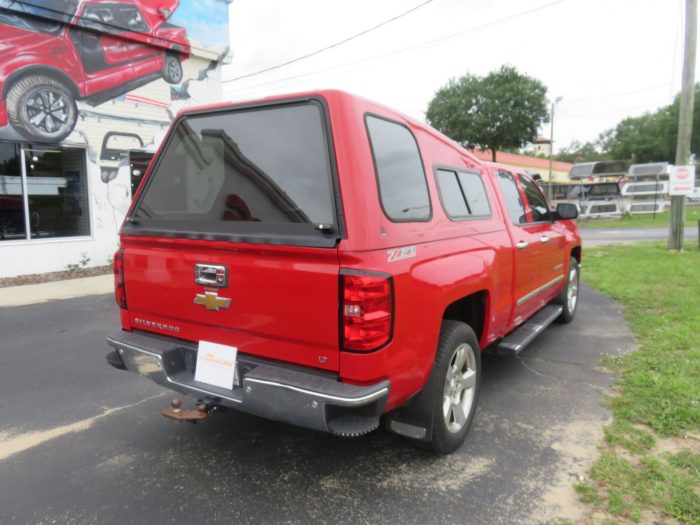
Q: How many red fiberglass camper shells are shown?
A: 1